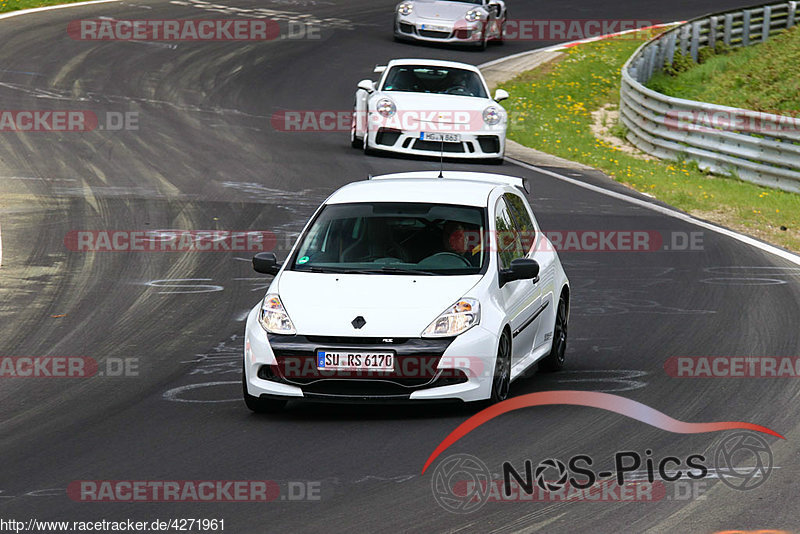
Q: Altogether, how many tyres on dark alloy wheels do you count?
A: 2